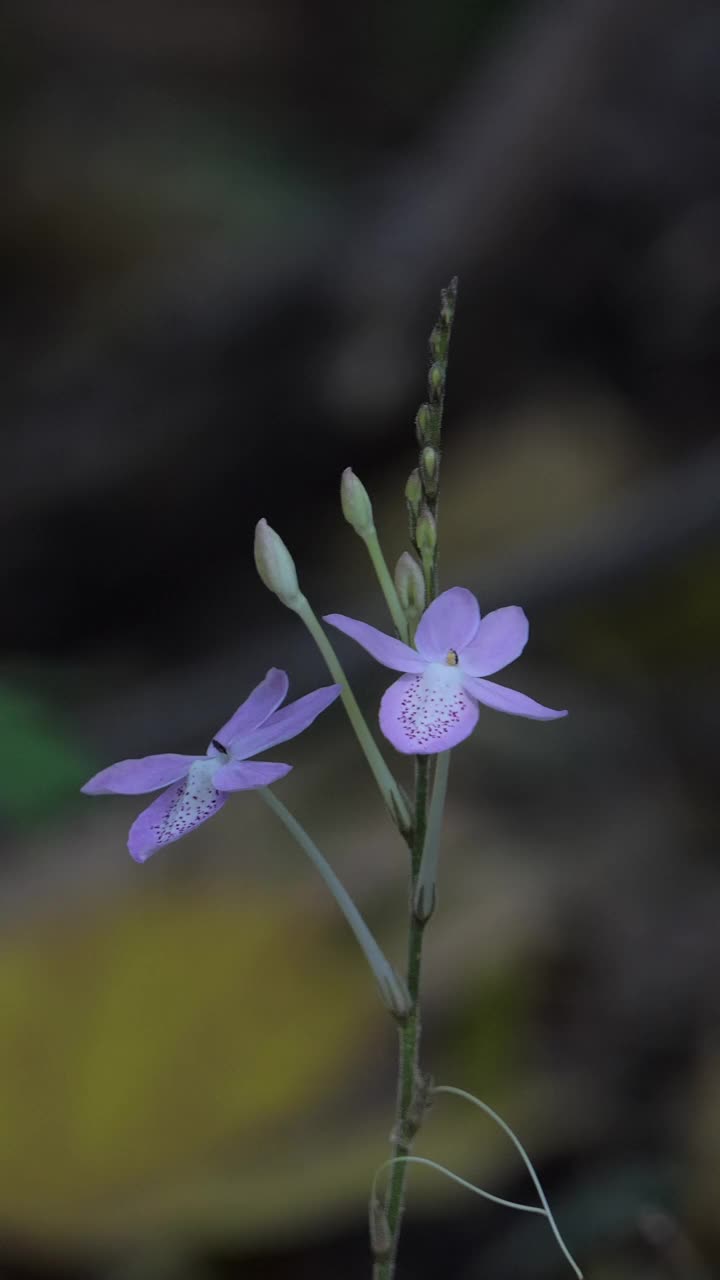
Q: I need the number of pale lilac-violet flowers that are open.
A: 2